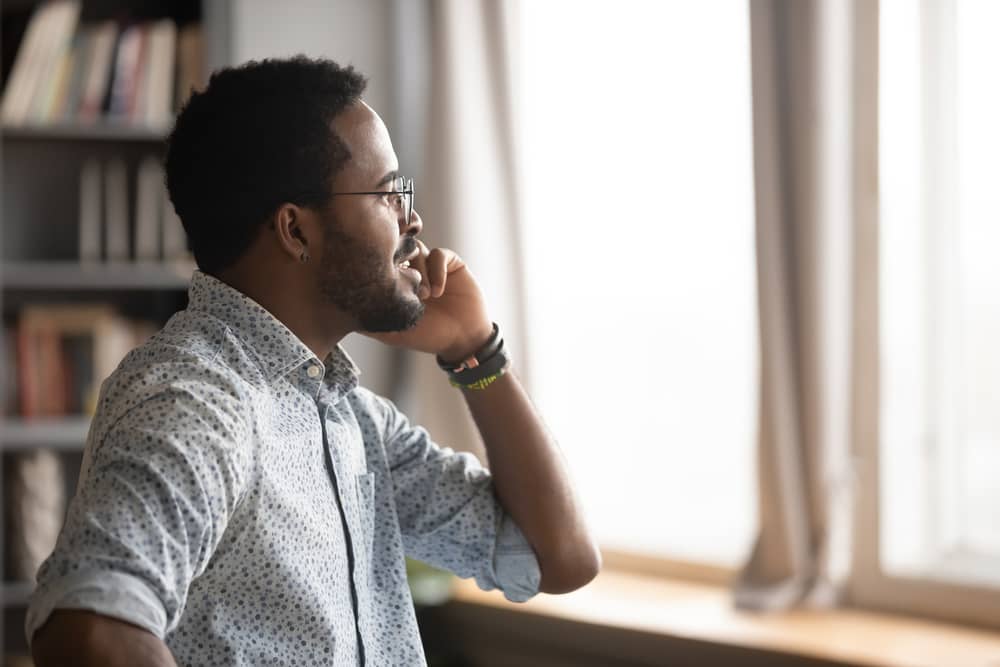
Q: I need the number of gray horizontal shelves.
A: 4